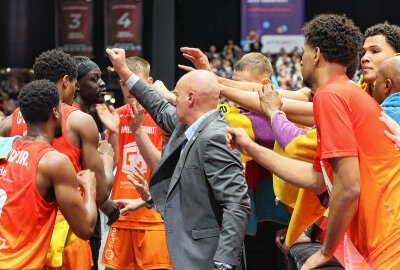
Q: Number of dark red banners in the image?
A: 2